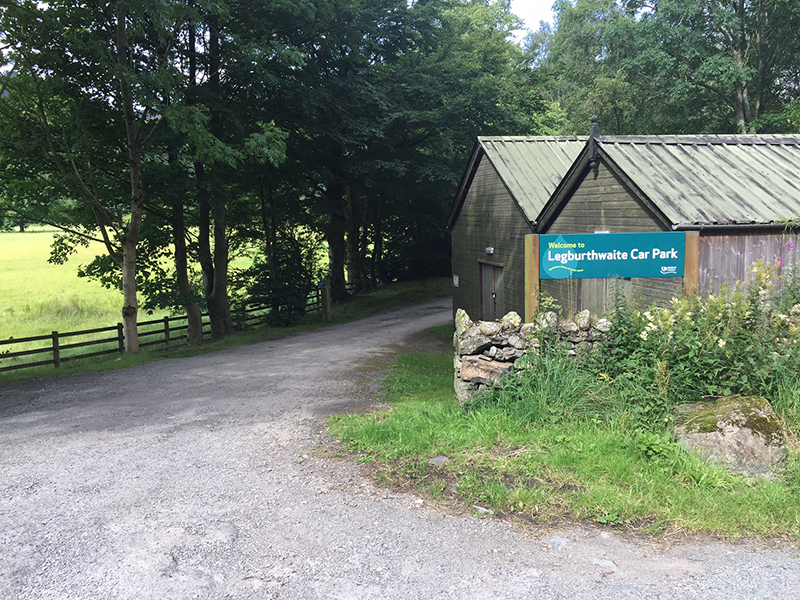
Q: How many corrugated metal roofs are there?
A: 2